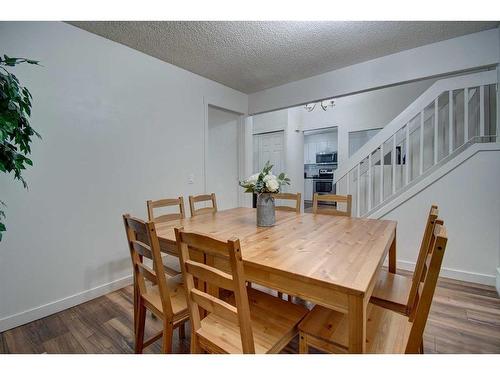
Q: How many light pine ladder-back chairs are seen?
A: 8